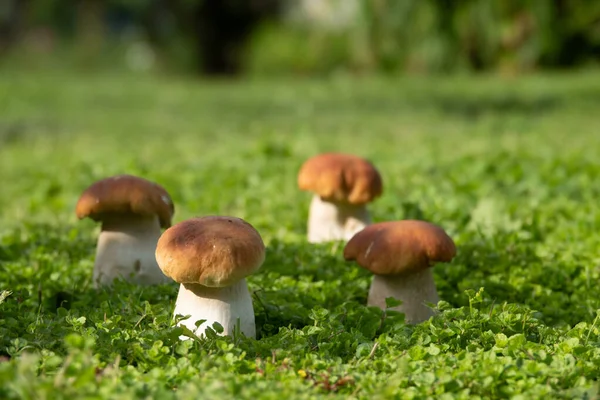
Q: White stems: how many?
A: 4